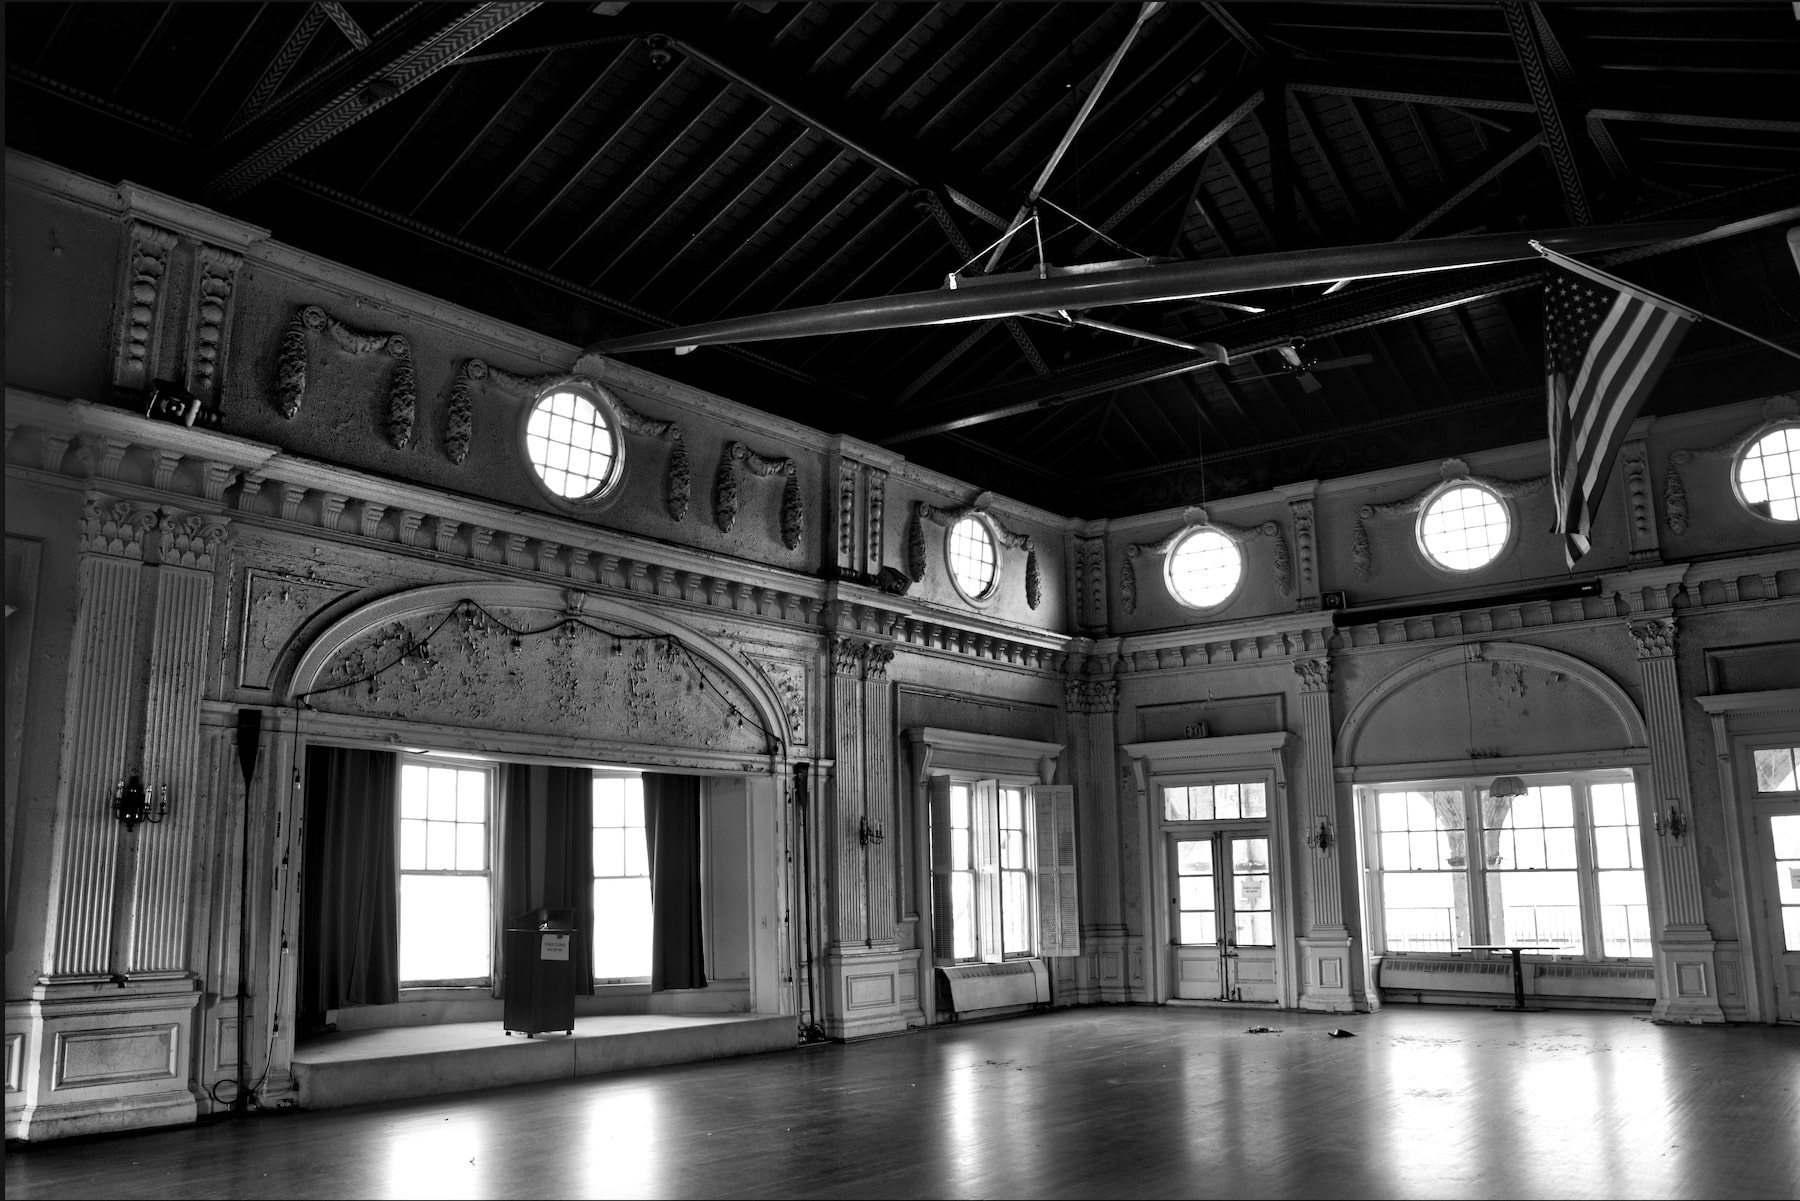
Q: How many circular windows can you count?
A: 5